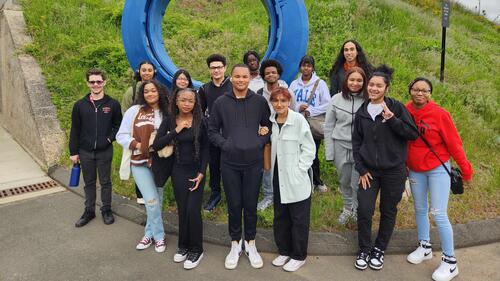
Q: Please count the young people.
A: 15